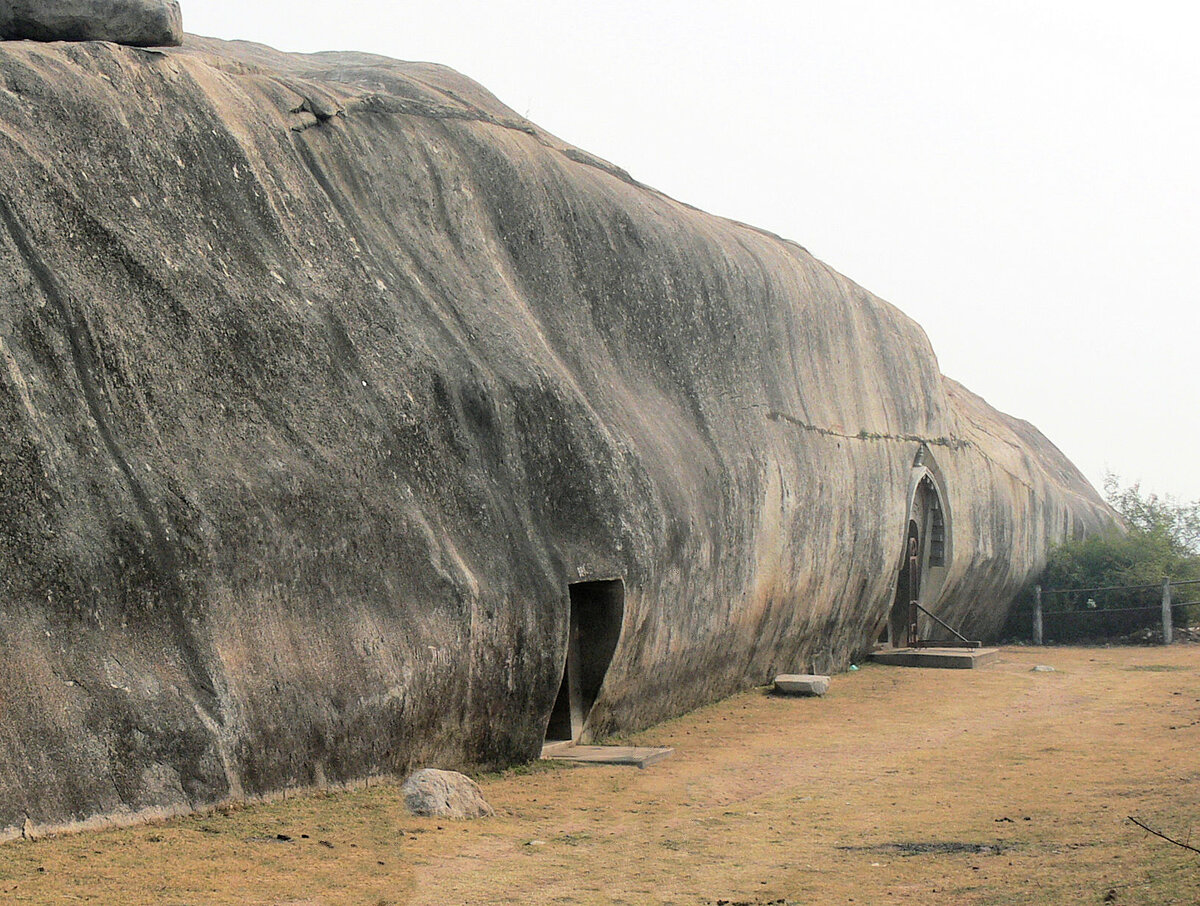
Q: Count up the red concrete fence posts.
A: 0